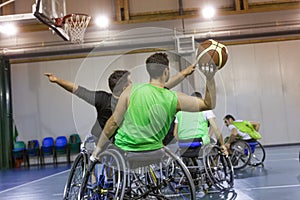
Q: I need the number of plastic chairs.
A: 5